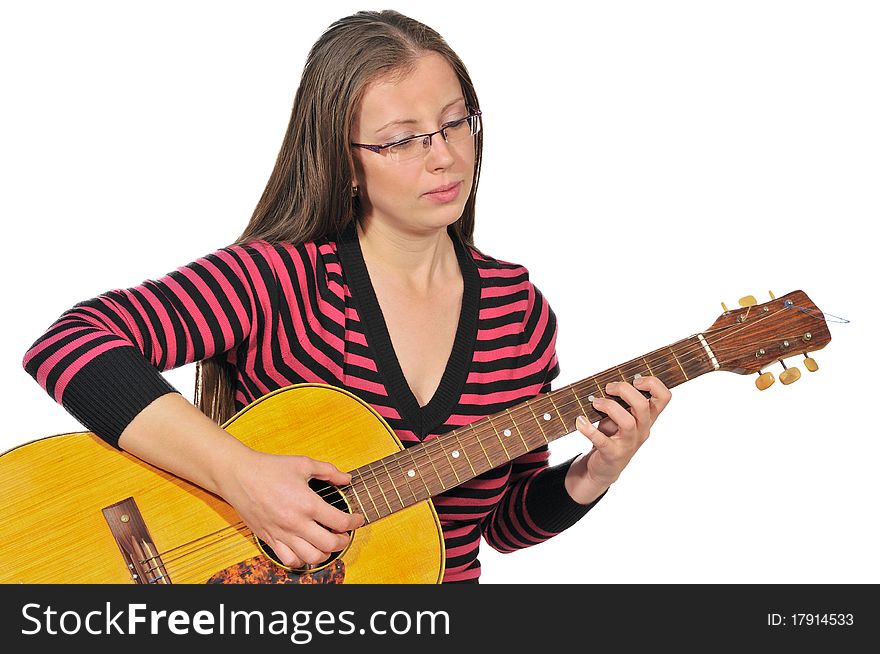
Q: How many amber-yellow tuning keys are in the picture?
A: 6